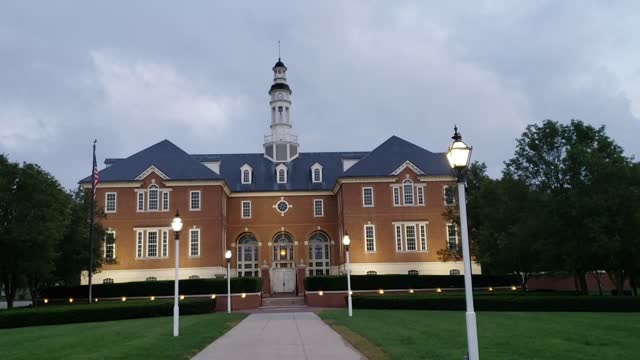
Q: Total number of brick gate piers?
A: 2